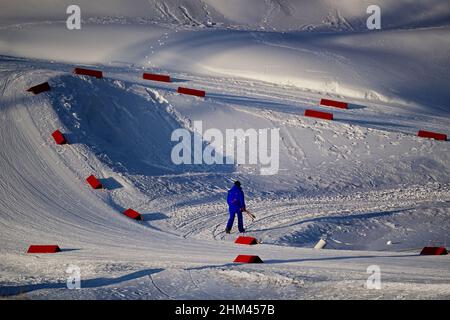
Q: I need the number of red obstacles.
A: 14